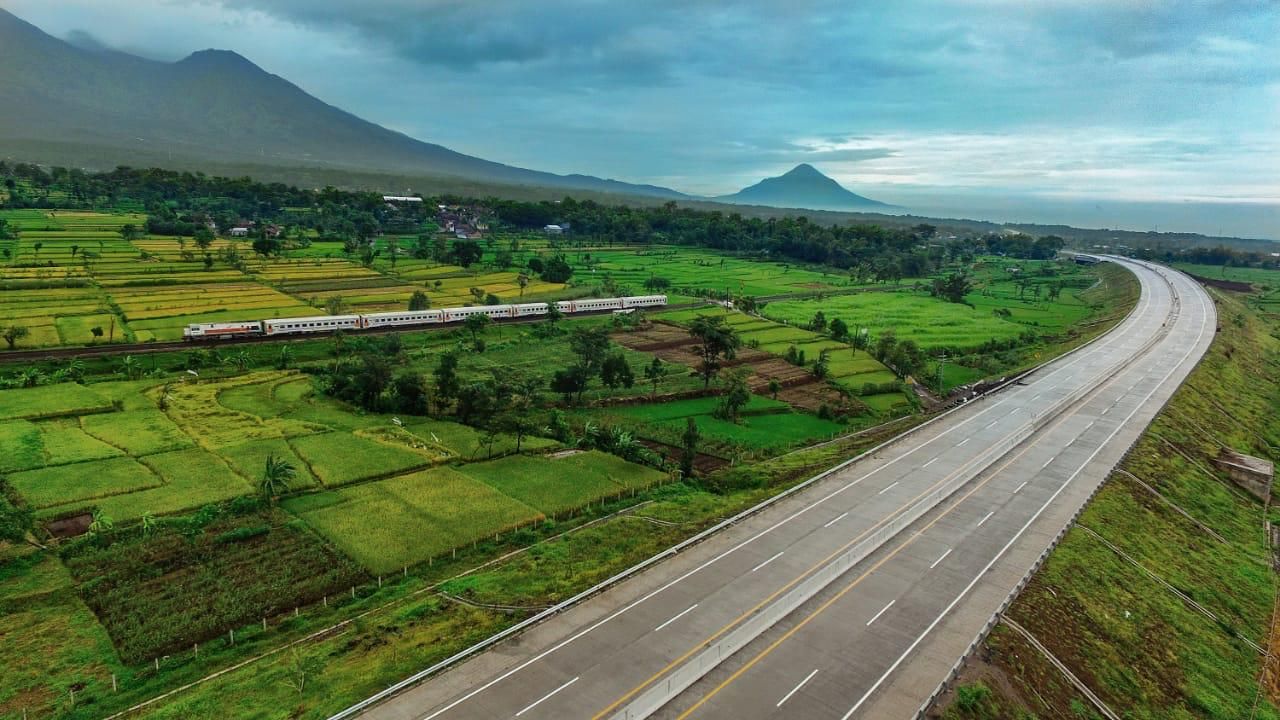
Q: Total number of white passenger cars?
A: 6